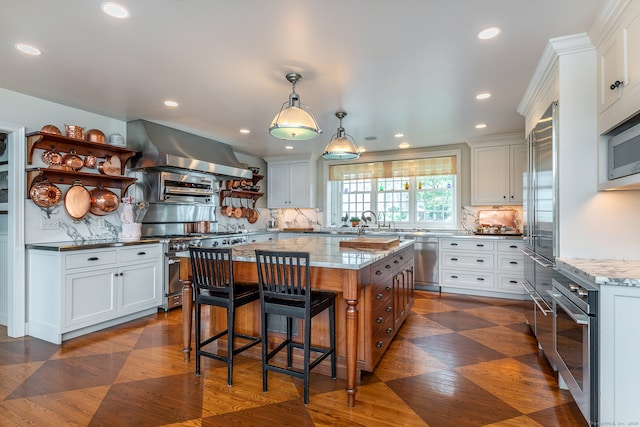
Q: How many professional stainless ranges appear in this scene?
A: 1